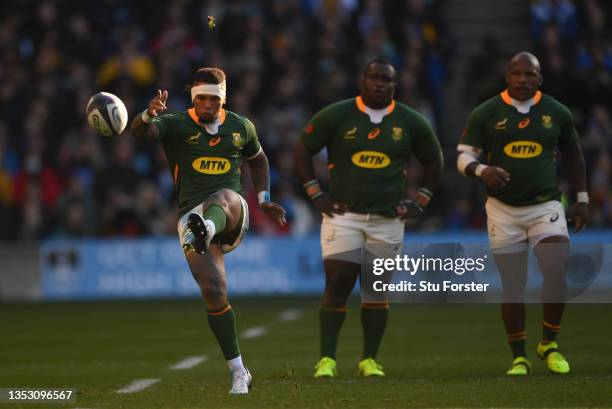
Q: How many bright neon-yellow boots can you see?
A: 4